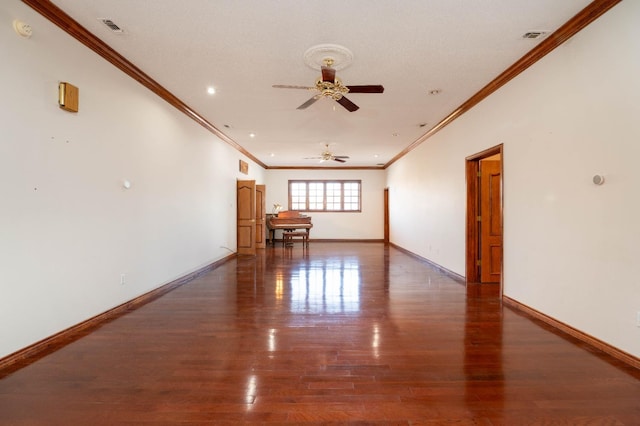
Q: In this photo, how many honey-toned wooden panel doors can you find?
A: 3